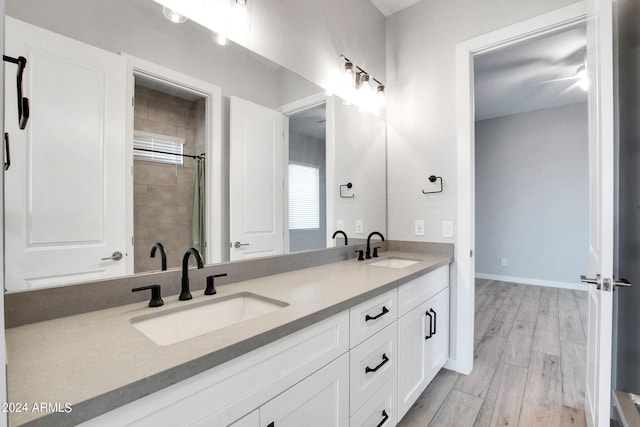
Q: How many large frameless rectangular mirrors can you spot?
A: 1